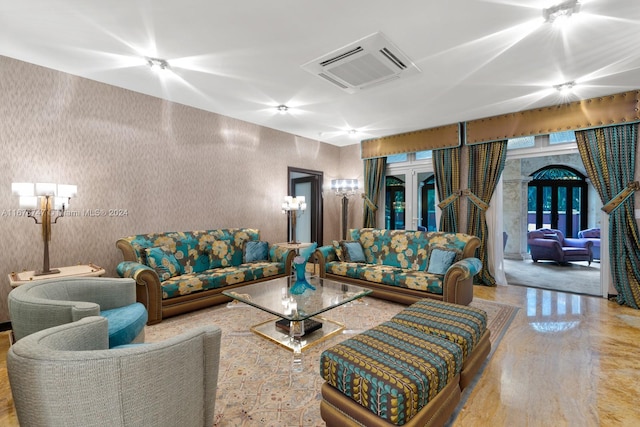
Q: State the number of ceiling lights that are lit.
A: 5